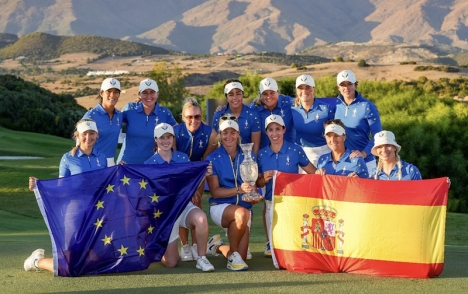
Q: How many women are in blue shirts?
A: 13